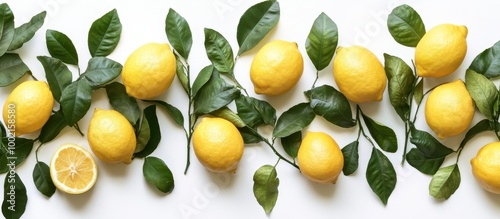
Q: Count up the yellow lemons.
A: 11